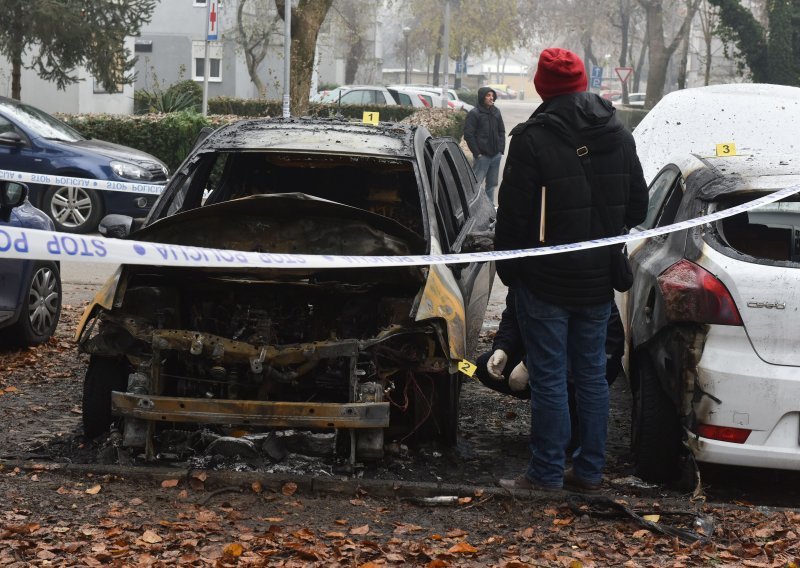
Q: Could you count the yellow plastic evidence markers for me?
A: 3